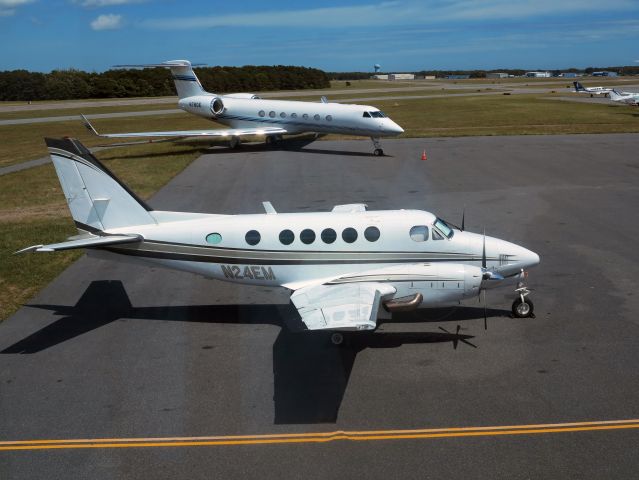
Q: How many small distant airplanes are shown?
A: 2